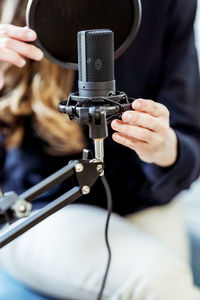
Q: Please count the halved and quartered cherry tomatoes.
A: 0